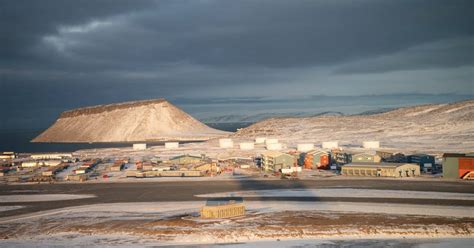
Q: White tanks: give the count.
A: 10